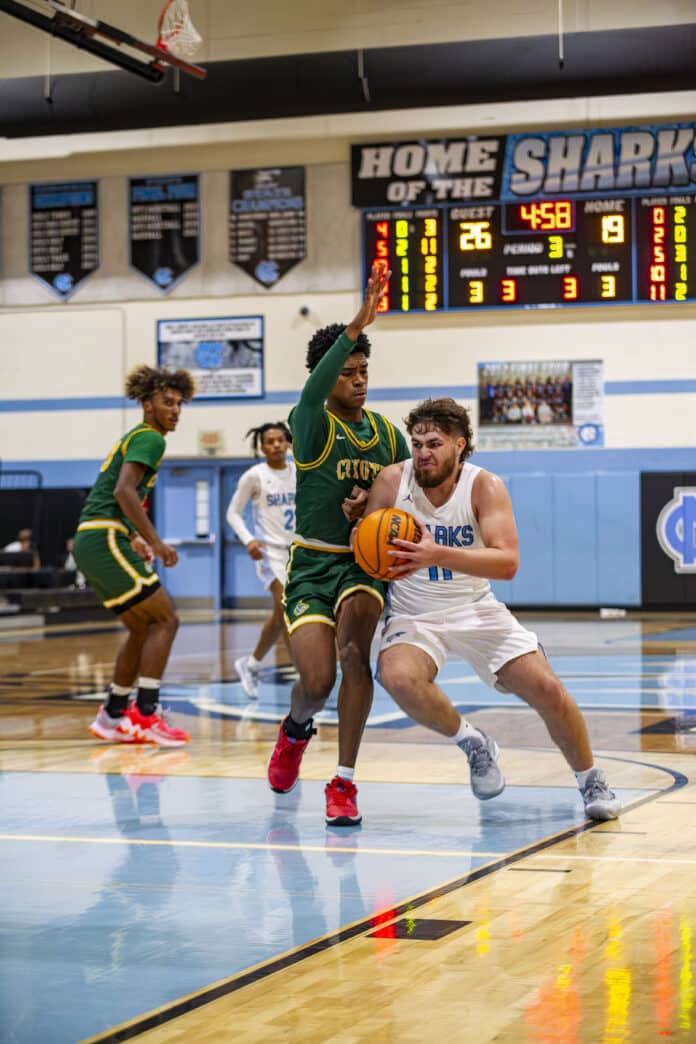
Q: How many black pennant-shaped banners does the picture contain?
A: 3